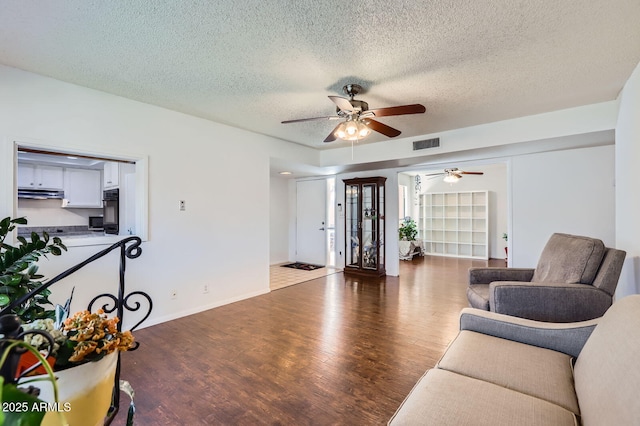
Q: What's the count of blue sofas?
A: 0